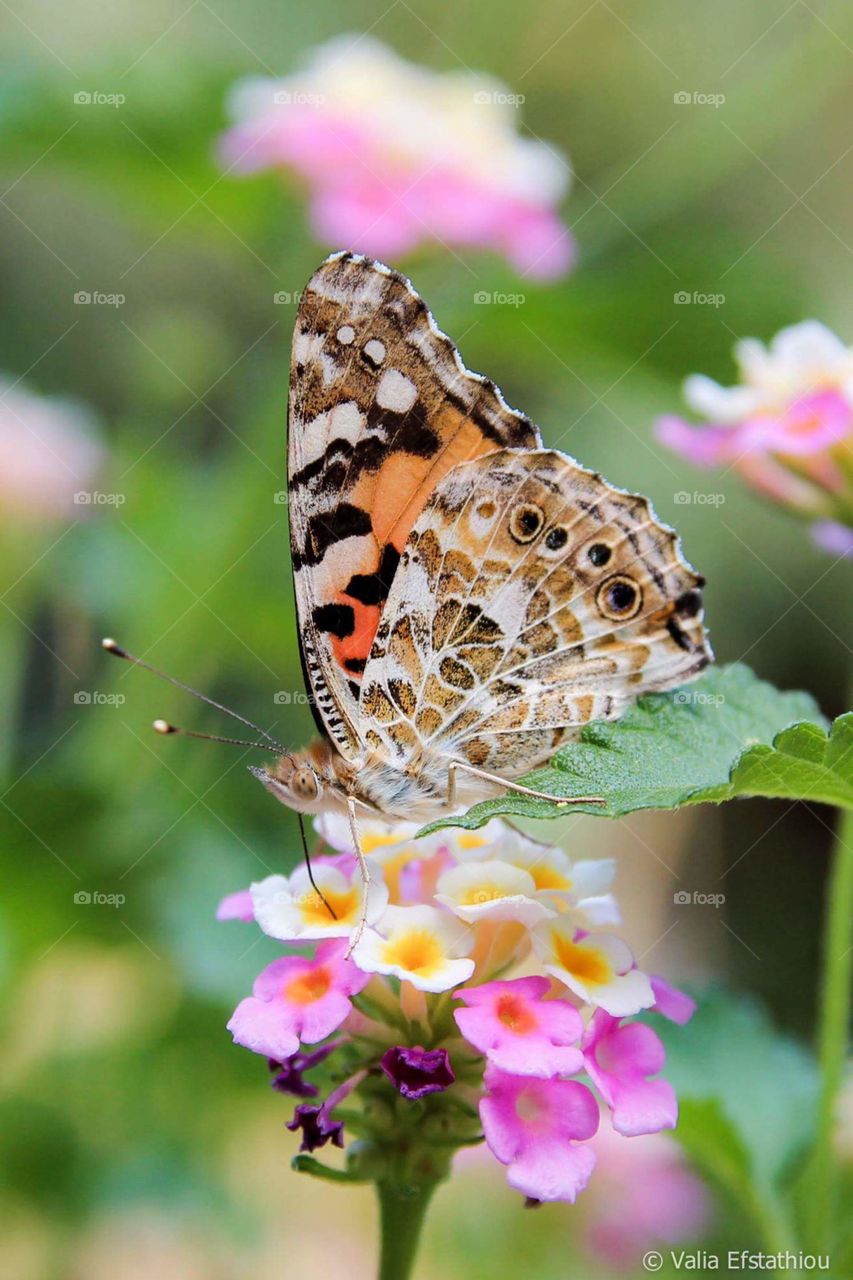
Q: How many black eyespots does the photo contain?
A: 4